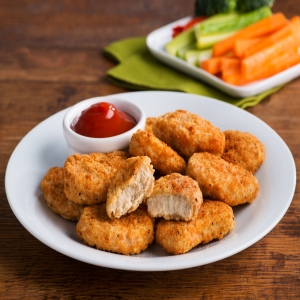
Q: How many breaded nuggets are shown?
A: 11